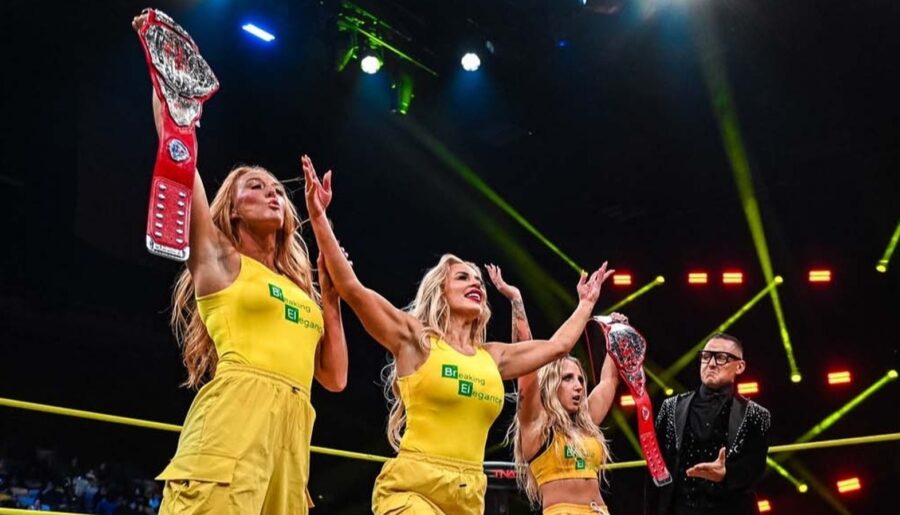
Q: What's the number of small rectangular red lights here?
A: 9